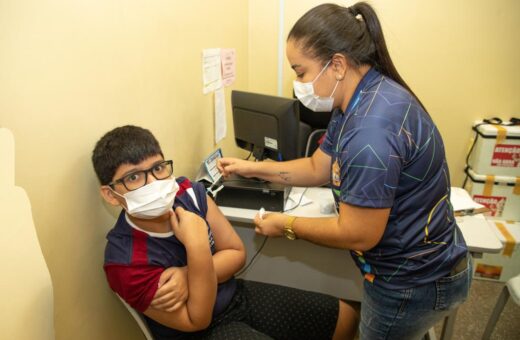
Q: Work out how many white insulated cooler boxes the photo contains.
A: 3